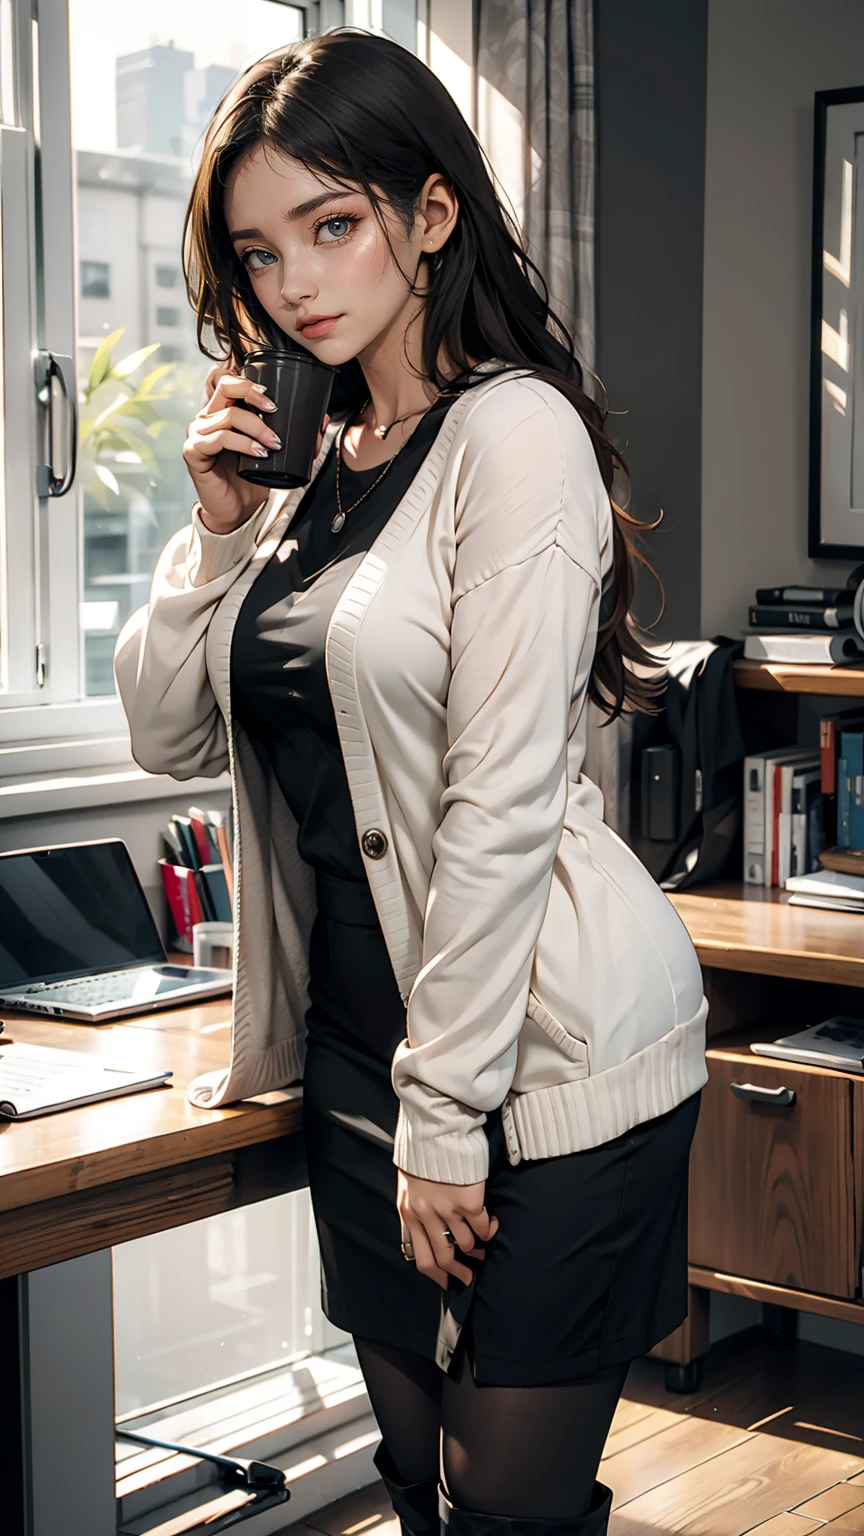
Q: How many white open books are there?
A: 1